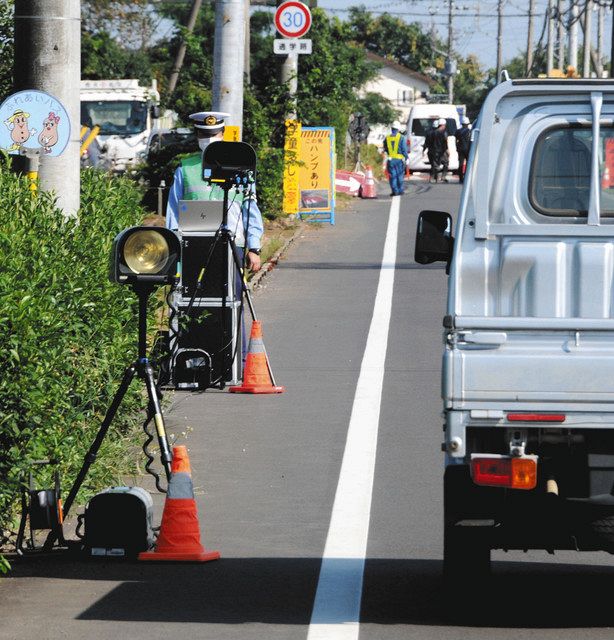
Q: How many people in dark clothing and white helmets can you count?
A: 3